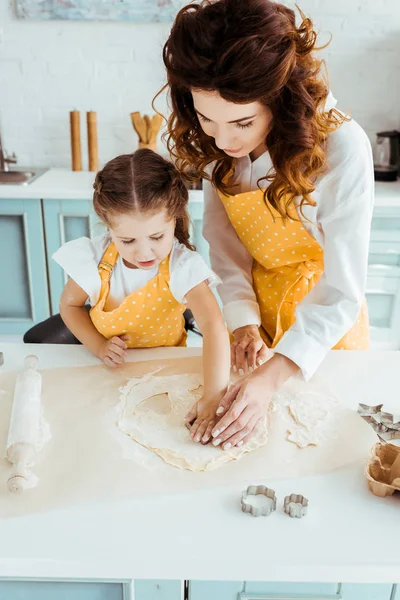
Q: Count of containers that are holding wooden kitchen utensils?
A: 1